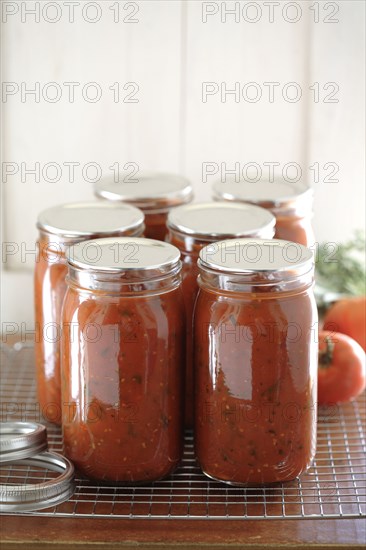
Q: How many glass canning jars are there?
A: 6